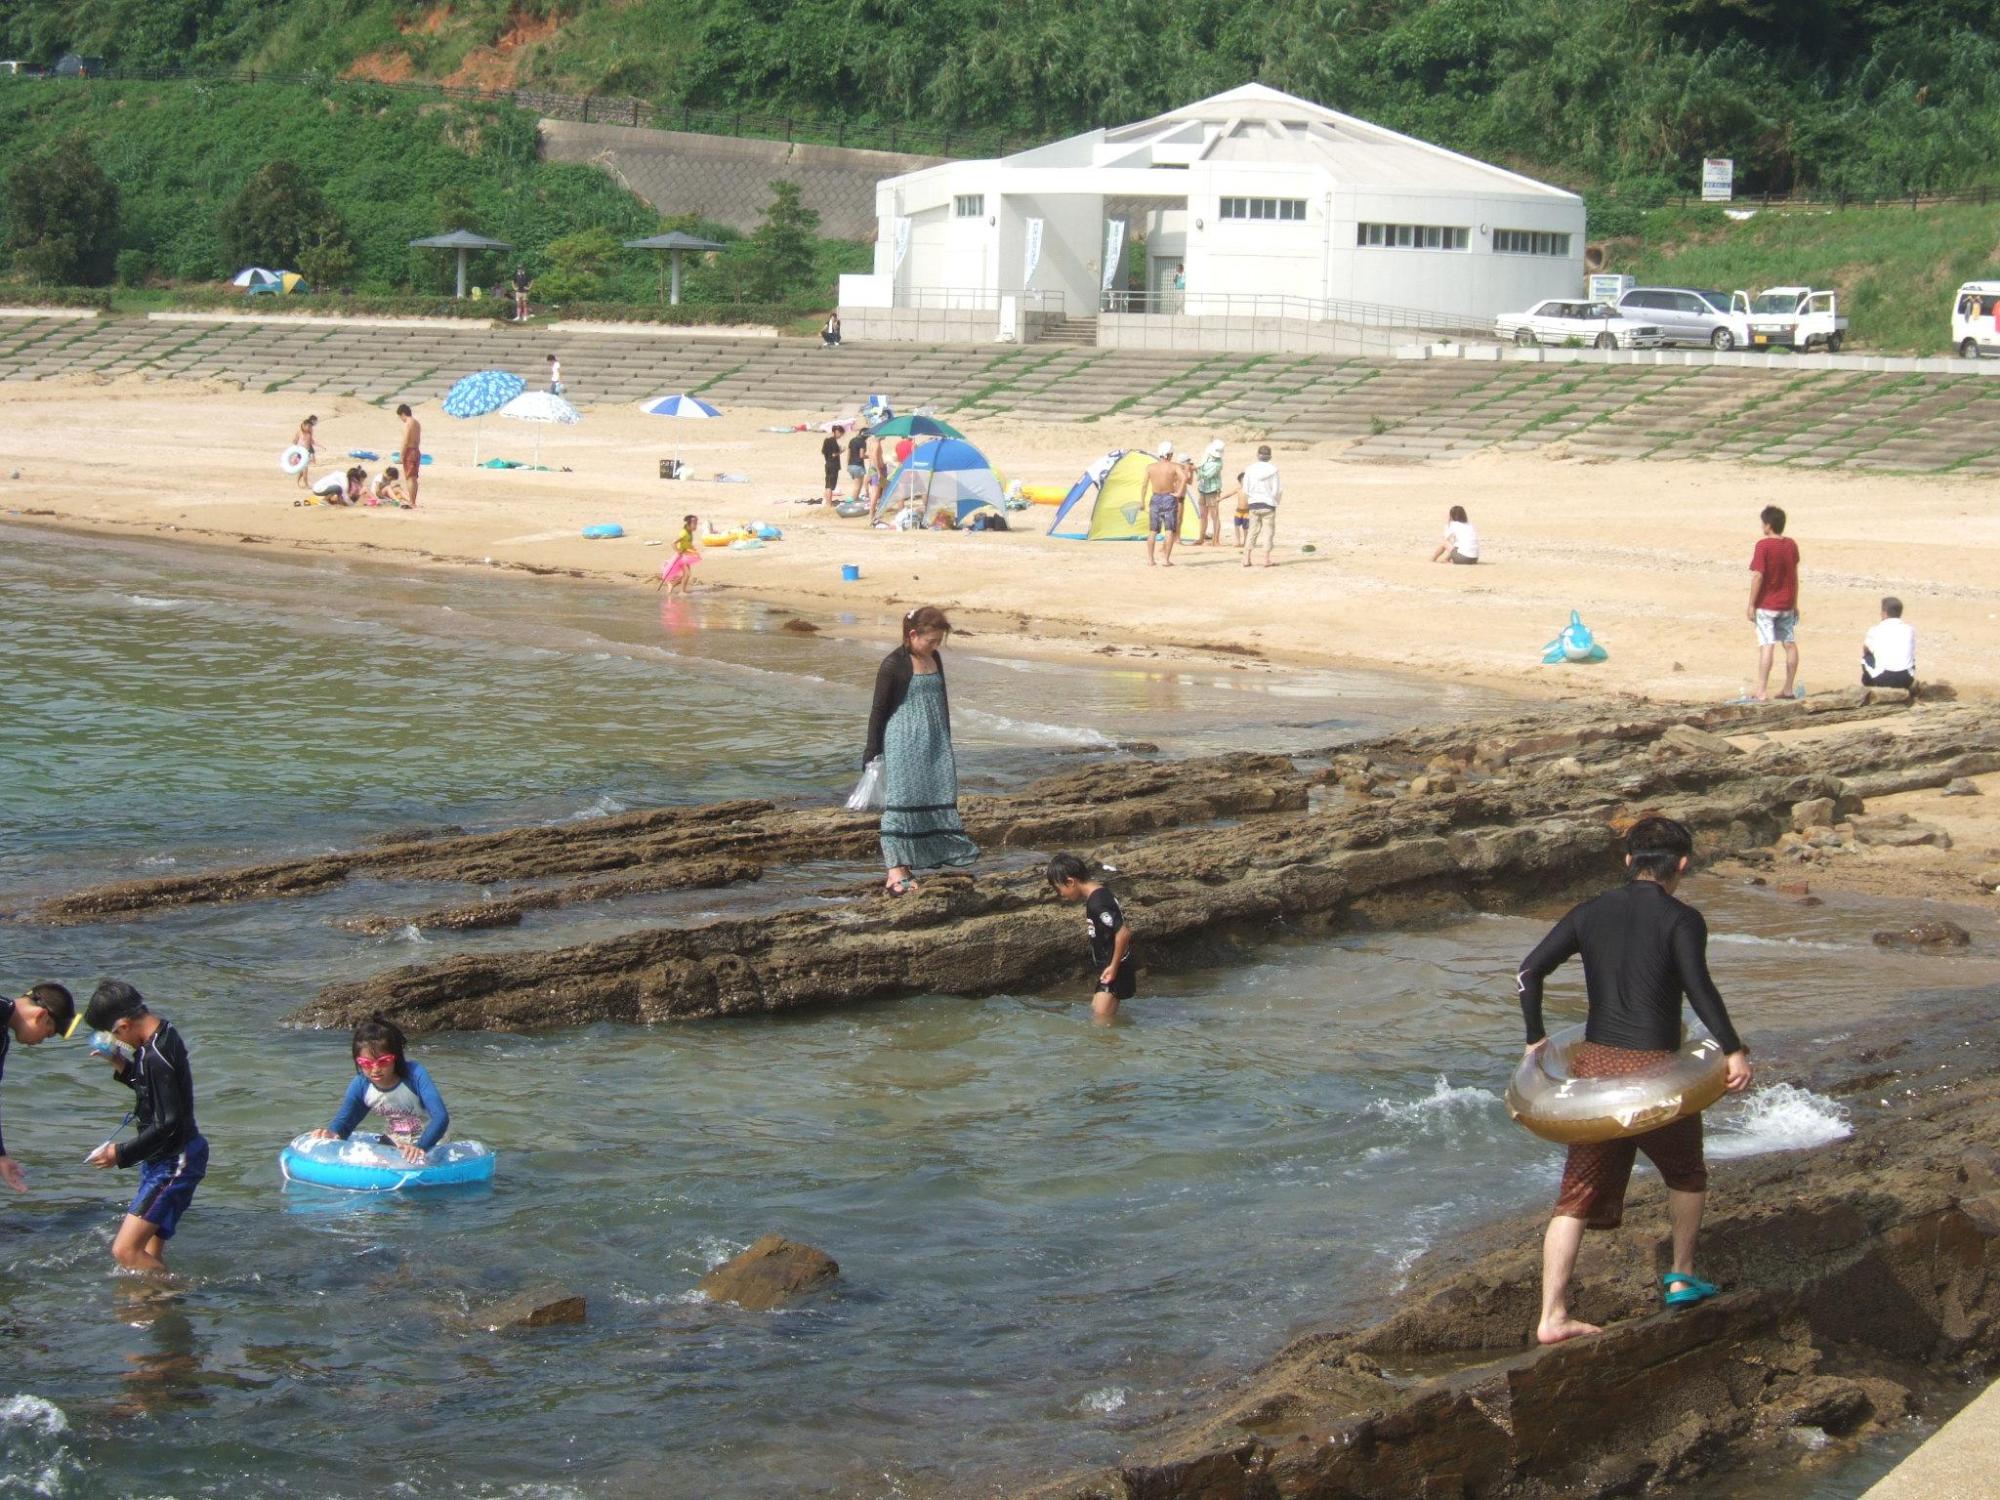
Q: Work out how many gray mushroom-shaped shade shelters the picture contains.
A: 2